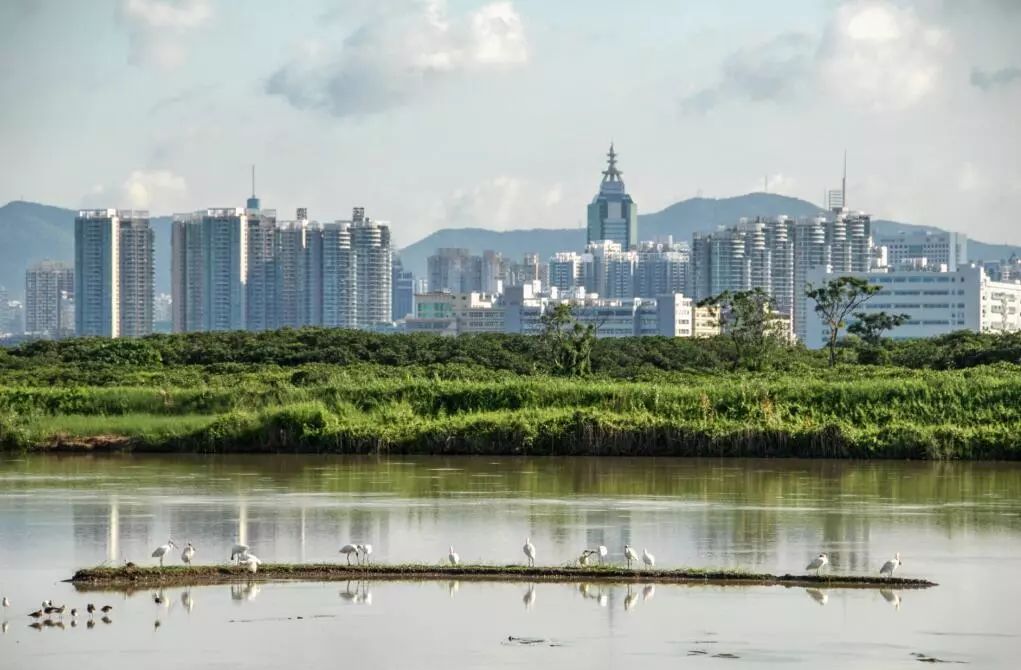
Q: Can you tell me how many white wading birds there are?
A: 14